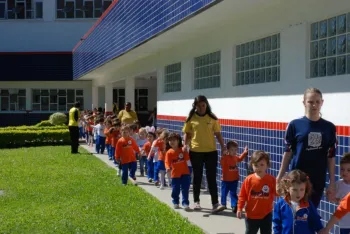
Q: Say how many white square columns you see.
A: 3